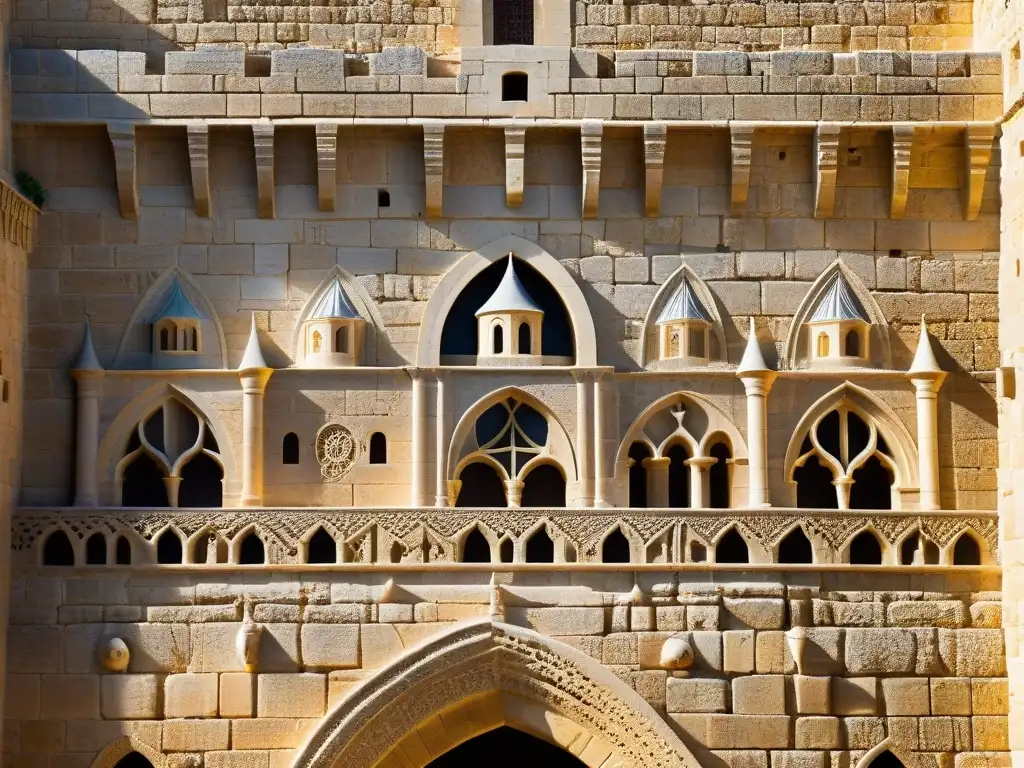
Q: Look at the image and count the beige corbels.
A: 12